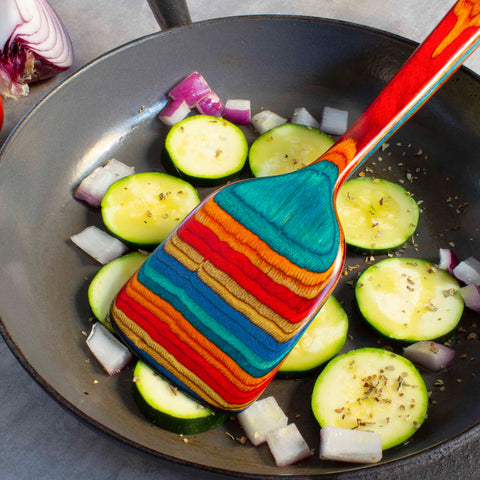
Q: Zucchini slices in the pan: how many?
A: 9